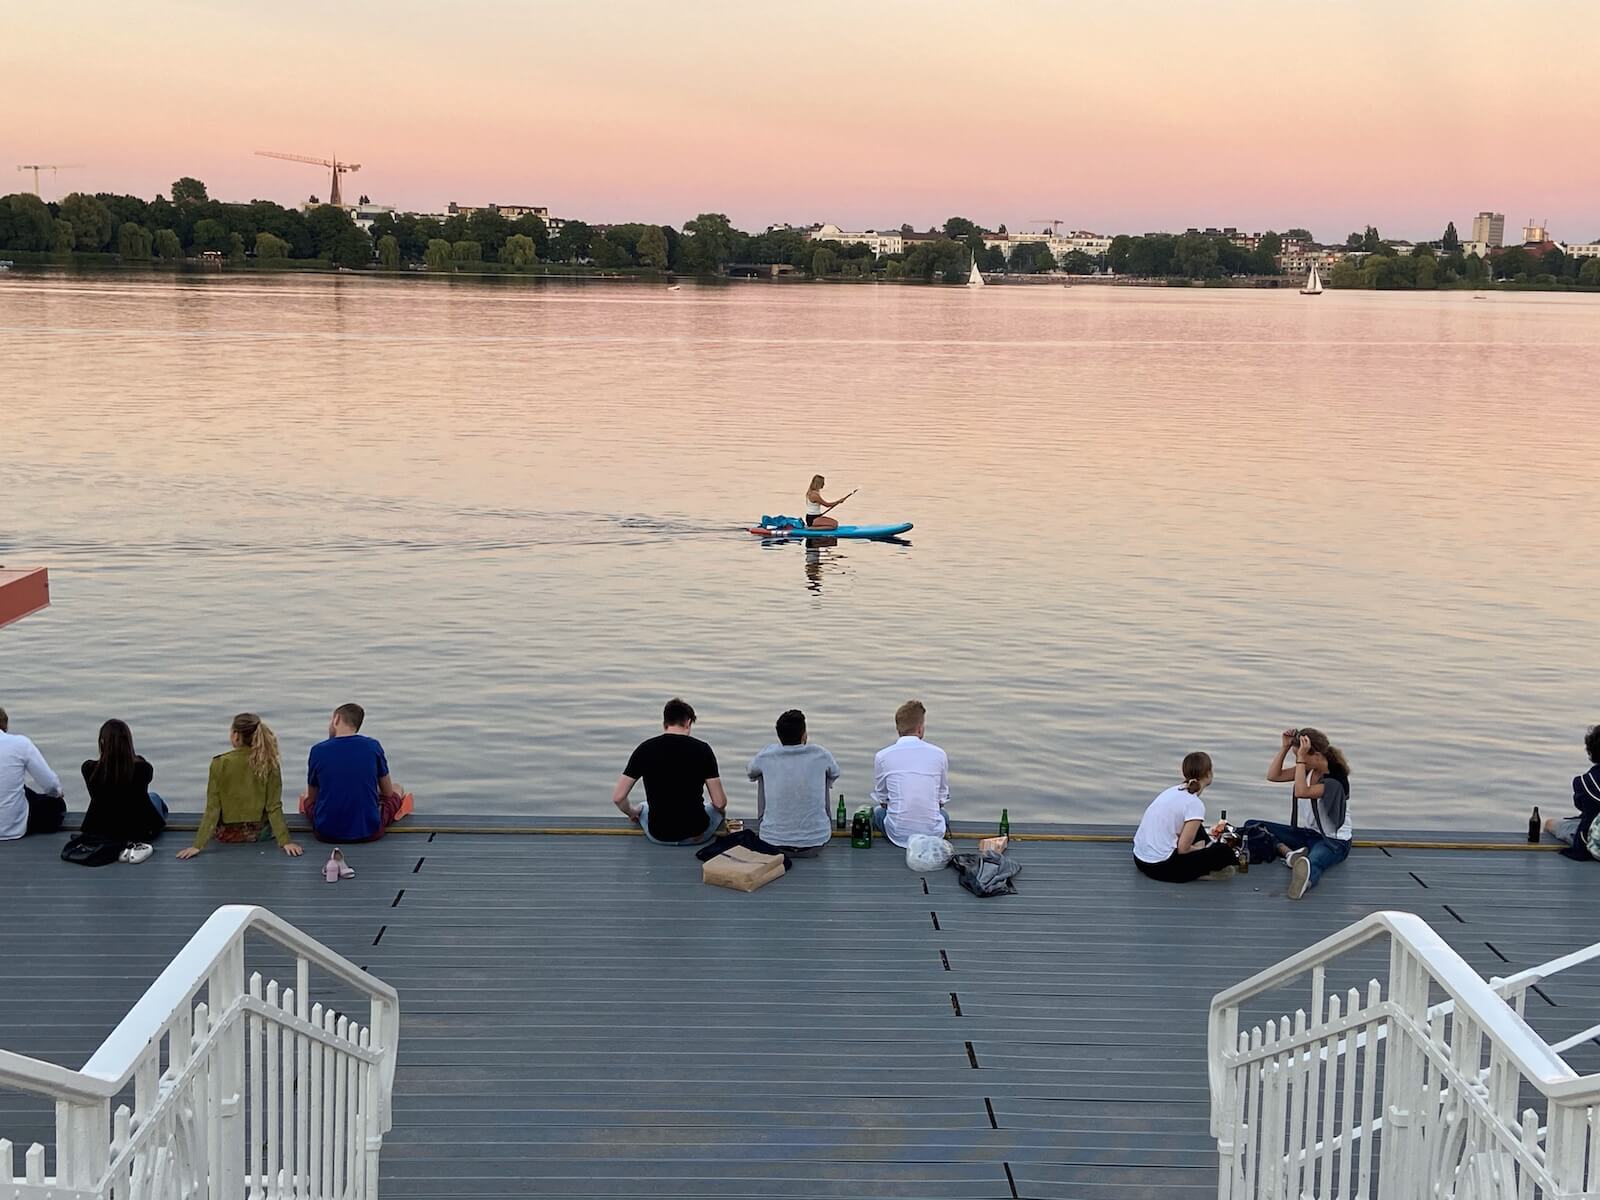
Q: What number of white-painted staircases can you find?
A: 2